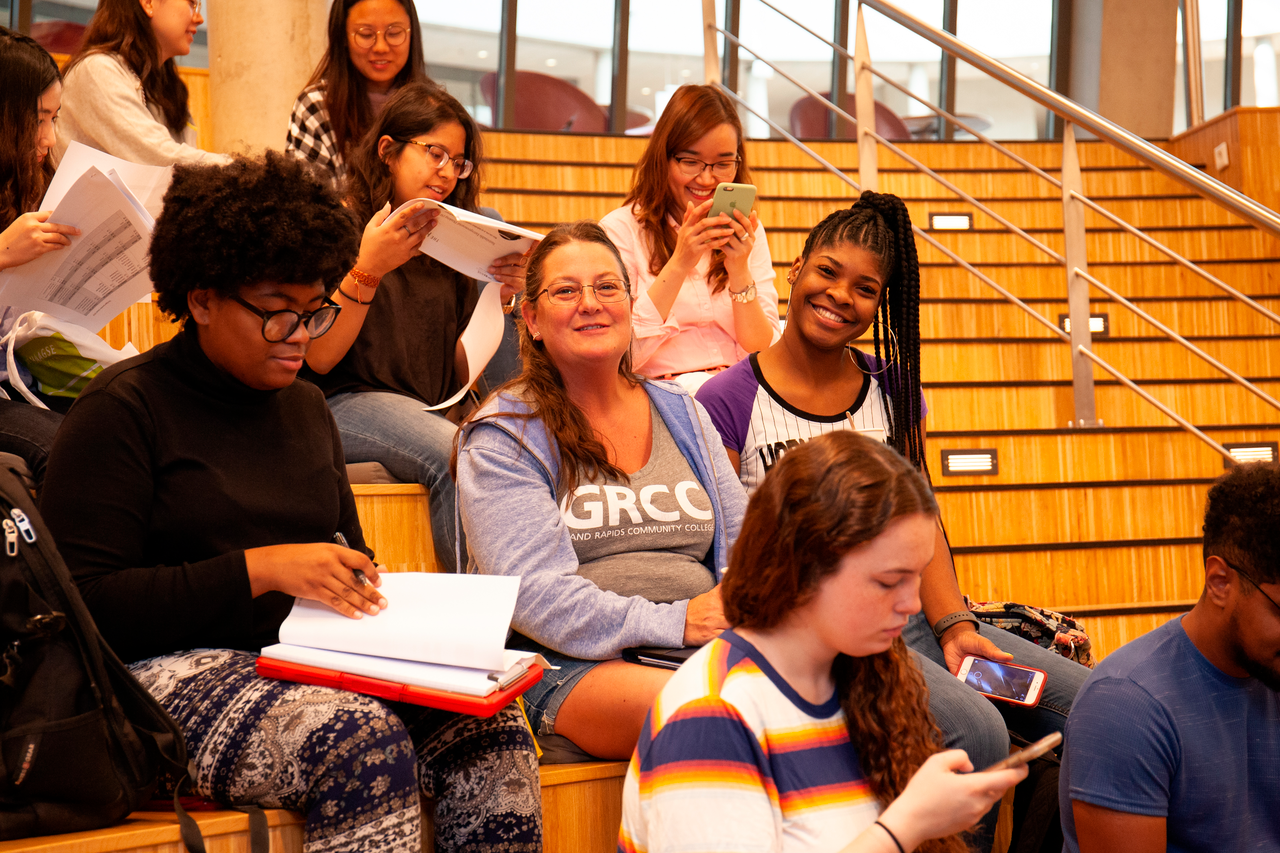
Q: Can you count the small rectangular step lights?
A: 4